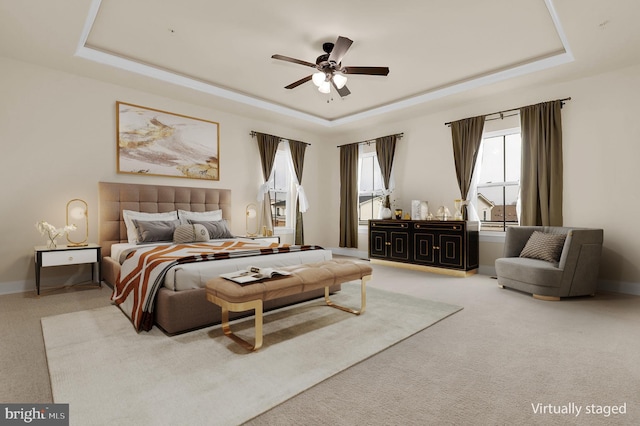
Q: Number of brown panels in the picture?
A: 6